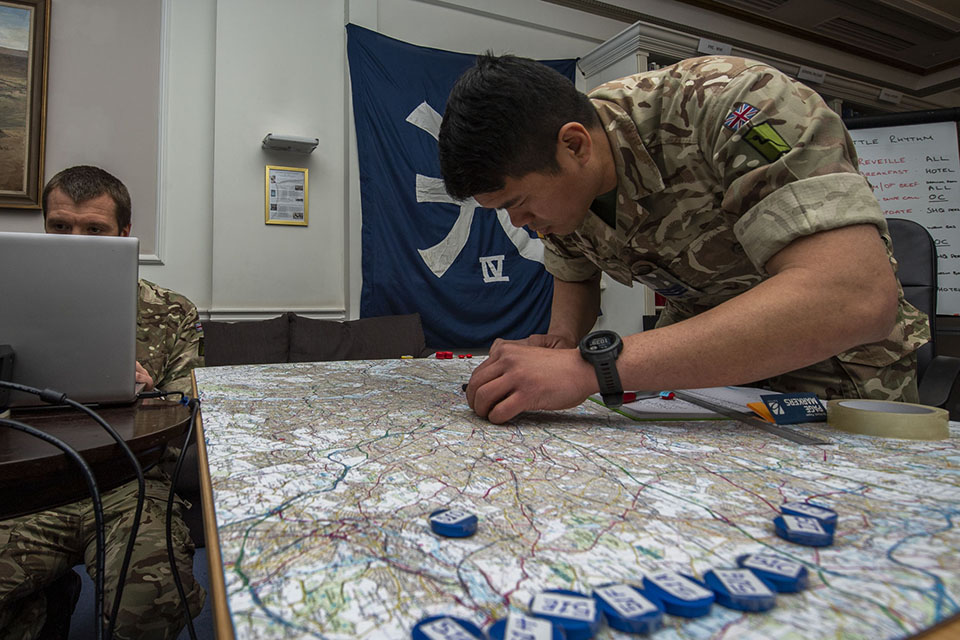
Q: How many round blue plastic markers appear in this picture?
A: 10